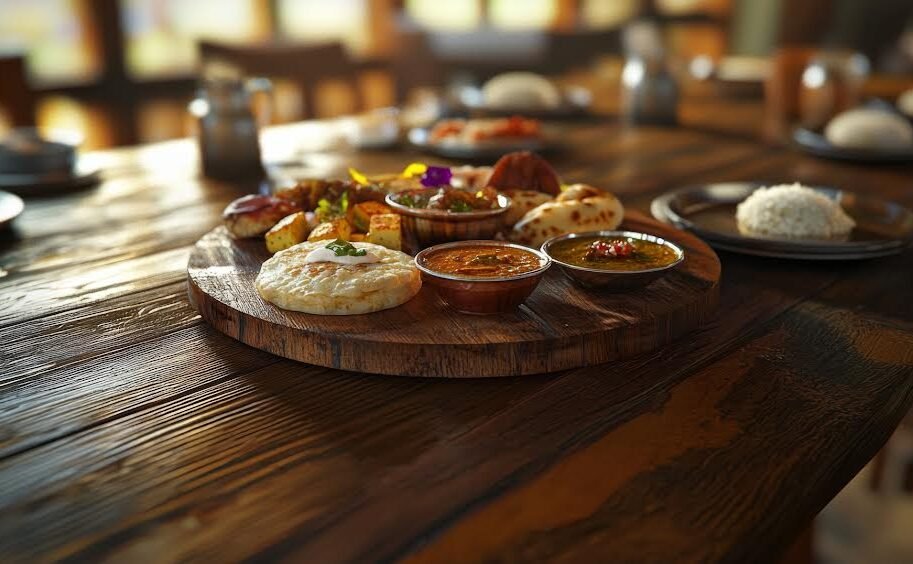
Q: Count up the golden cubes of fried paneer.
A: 4